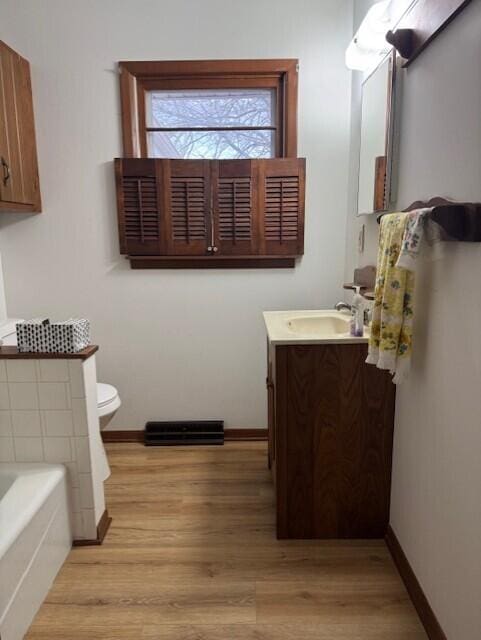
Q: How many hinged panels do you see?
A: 4